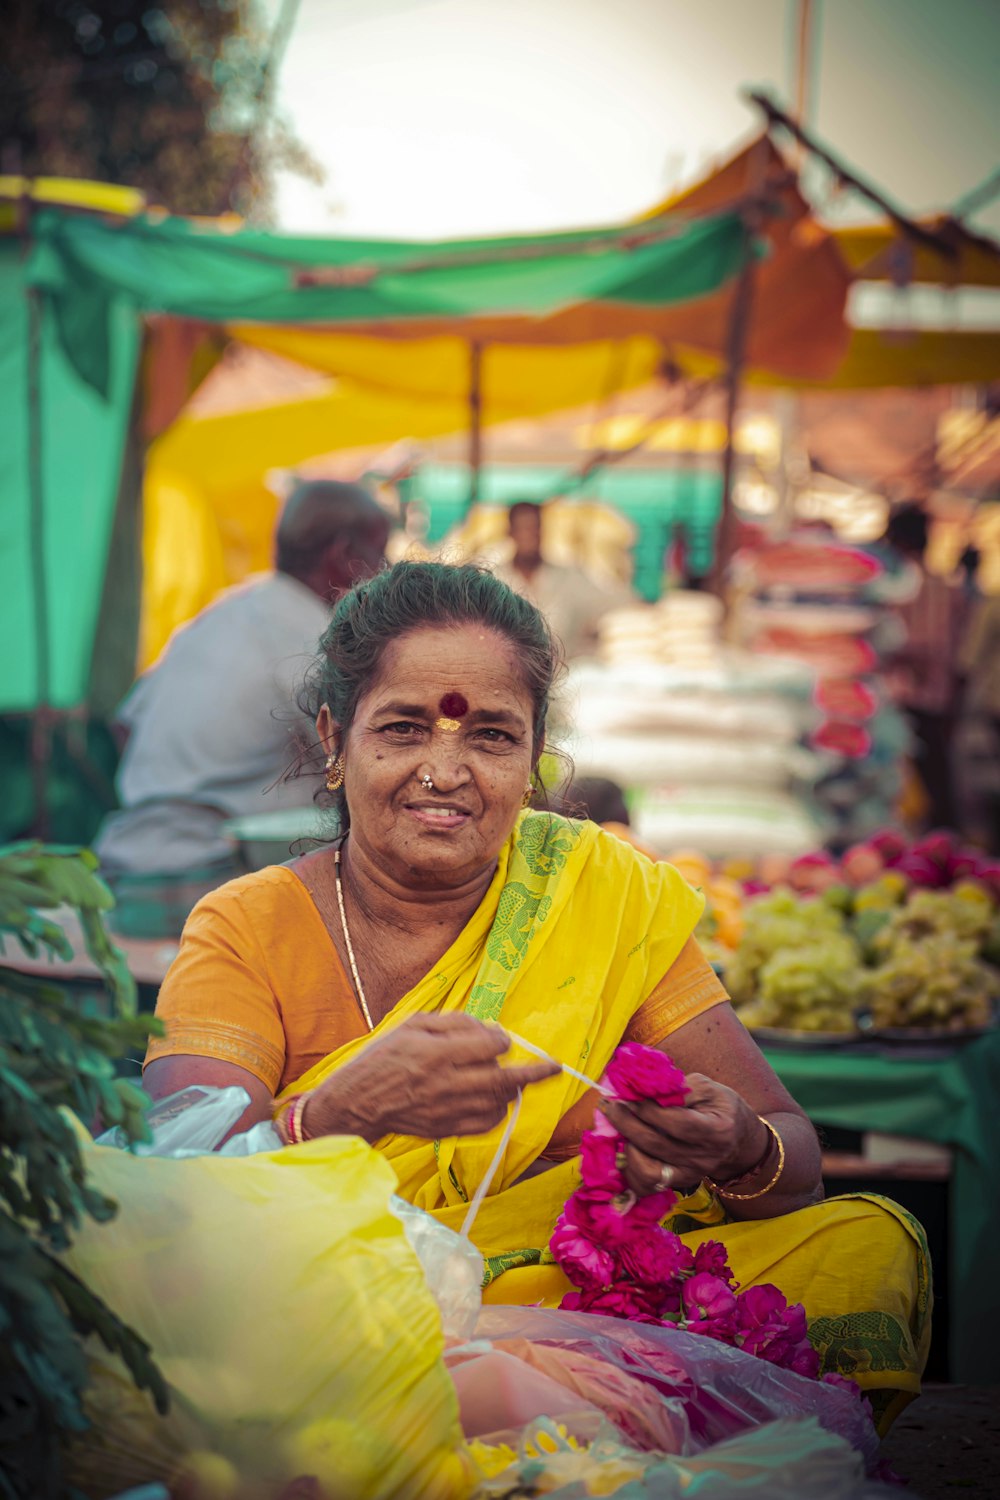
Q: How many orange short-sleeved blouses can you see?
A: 1